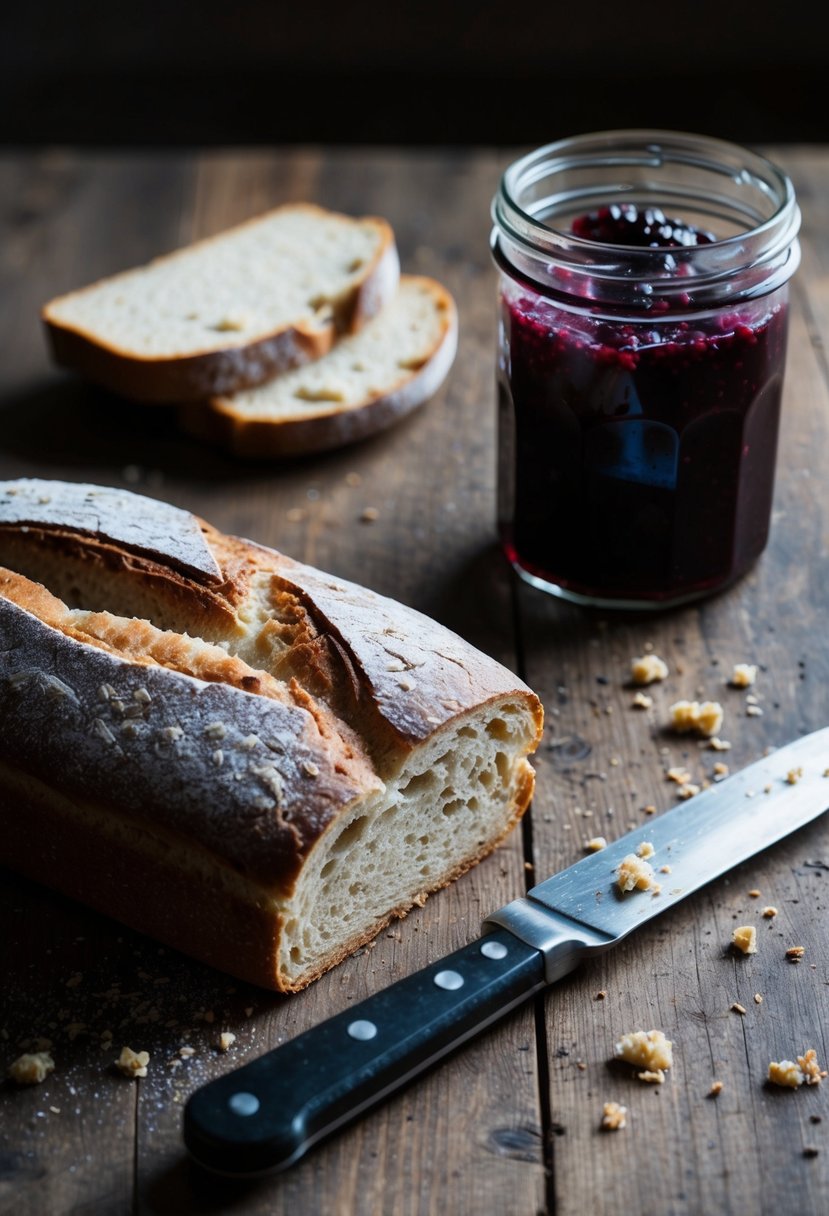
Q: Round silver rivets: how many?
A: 4